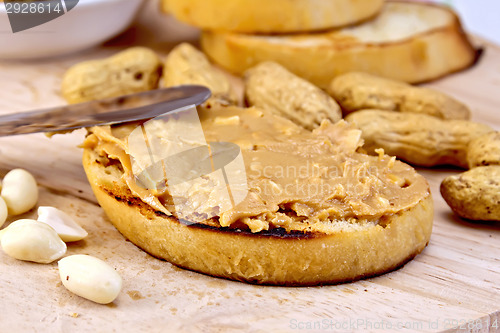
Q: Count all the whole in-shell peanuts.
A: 7